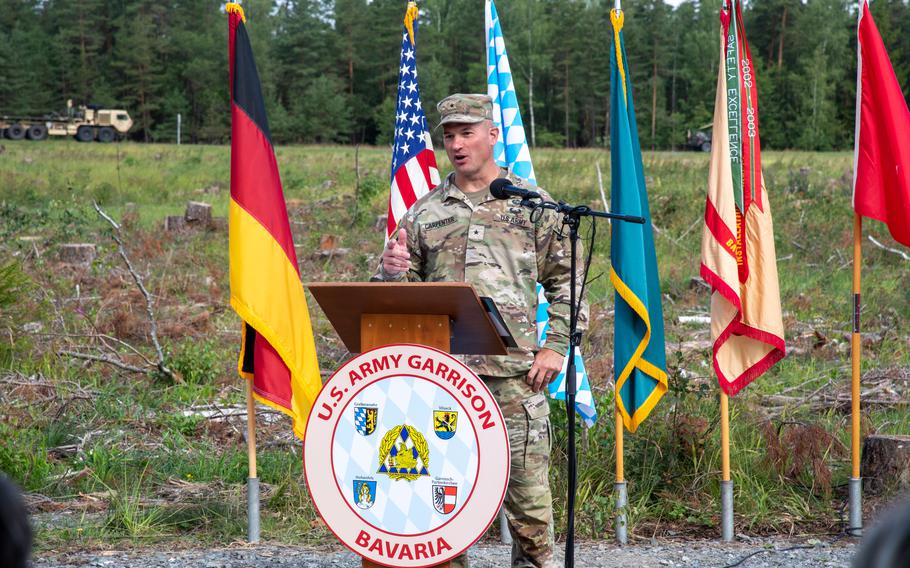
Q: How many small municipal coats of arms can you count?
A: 4